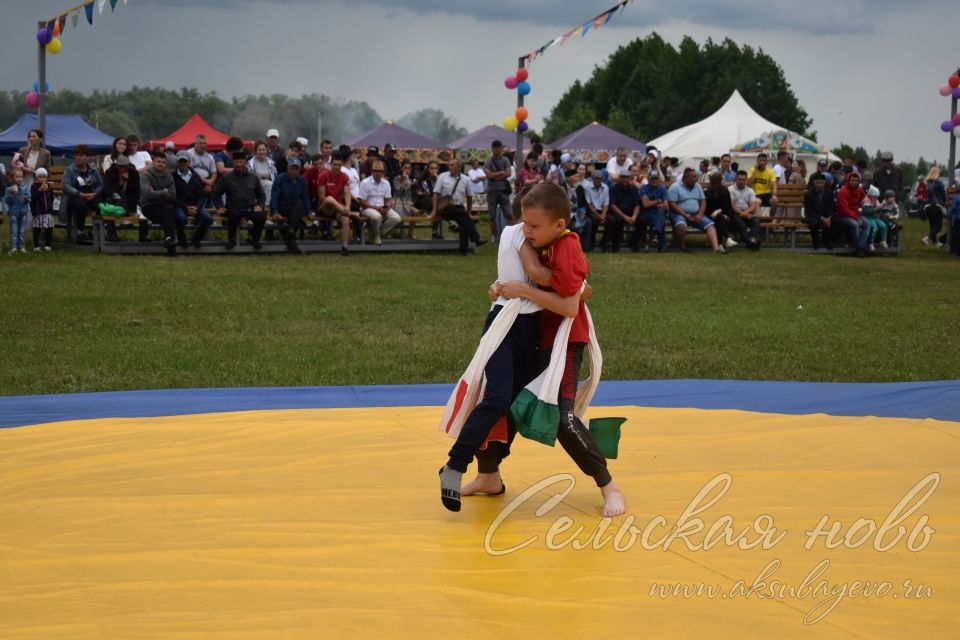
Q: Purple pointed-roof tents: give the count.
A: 3